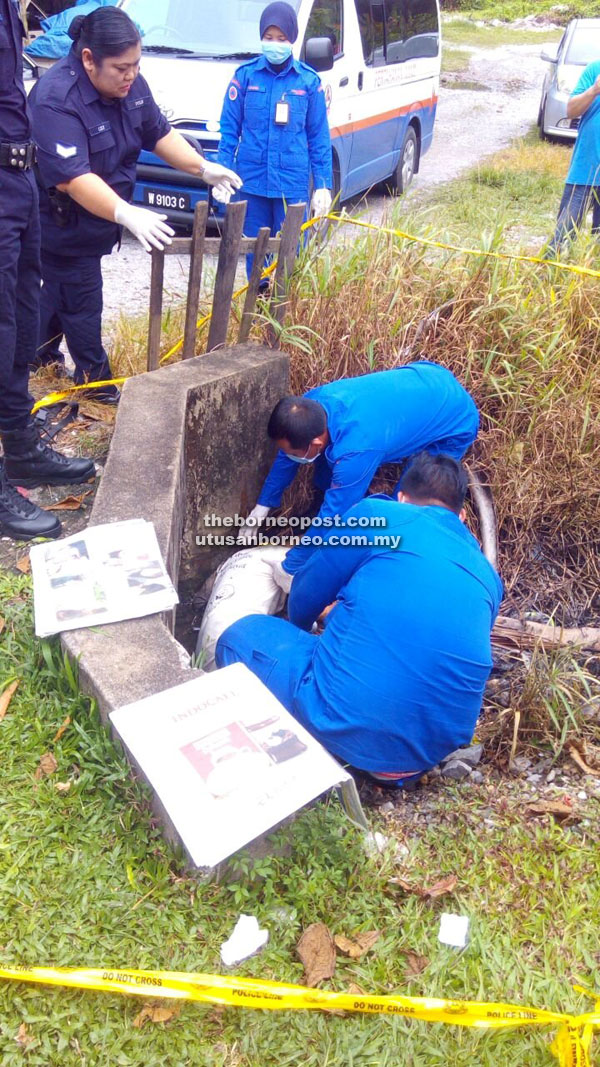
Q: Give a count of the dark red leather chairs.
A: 0